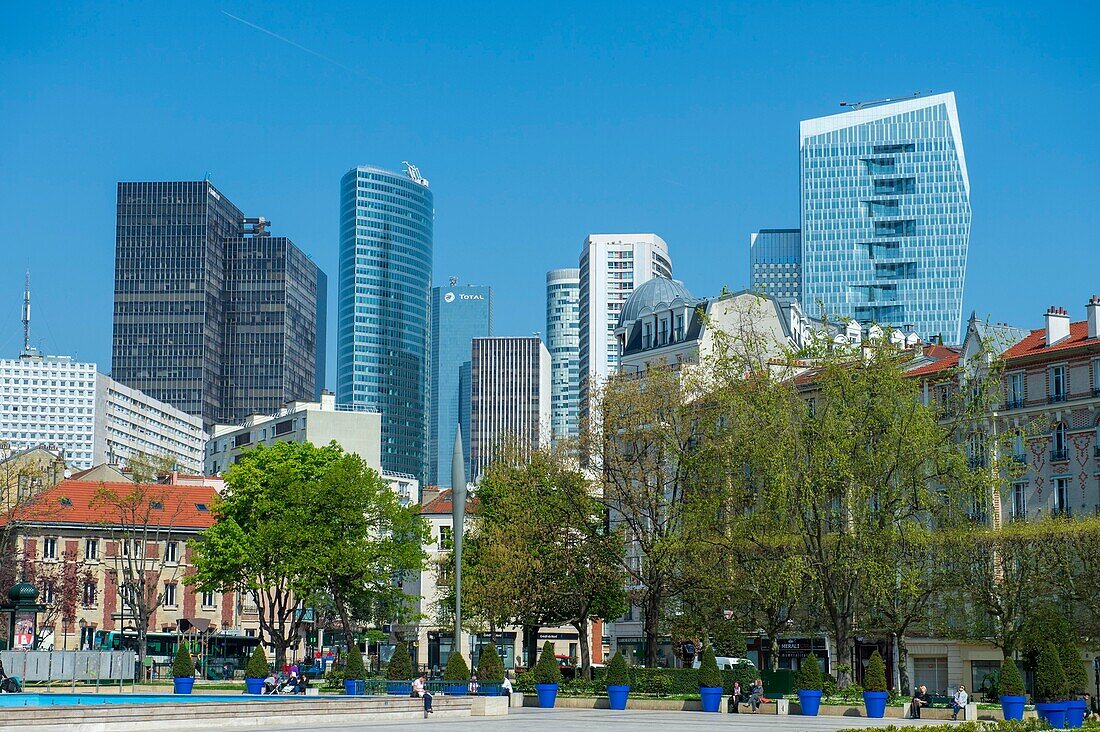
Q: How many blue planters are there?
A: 14